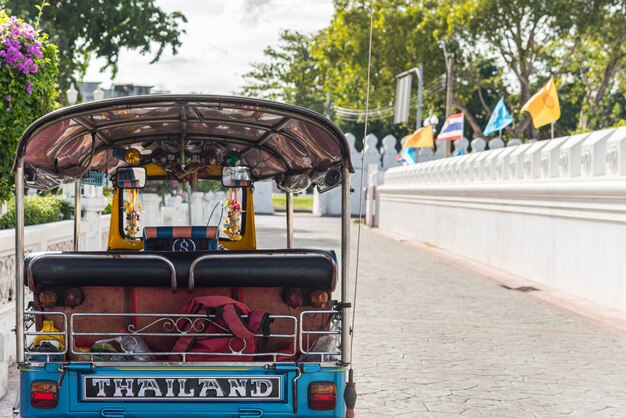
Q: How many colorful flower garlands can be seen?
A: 2